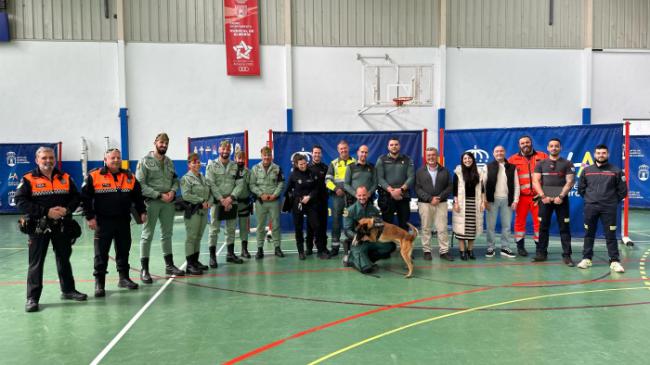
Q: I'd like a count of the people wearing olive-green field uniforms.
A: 5